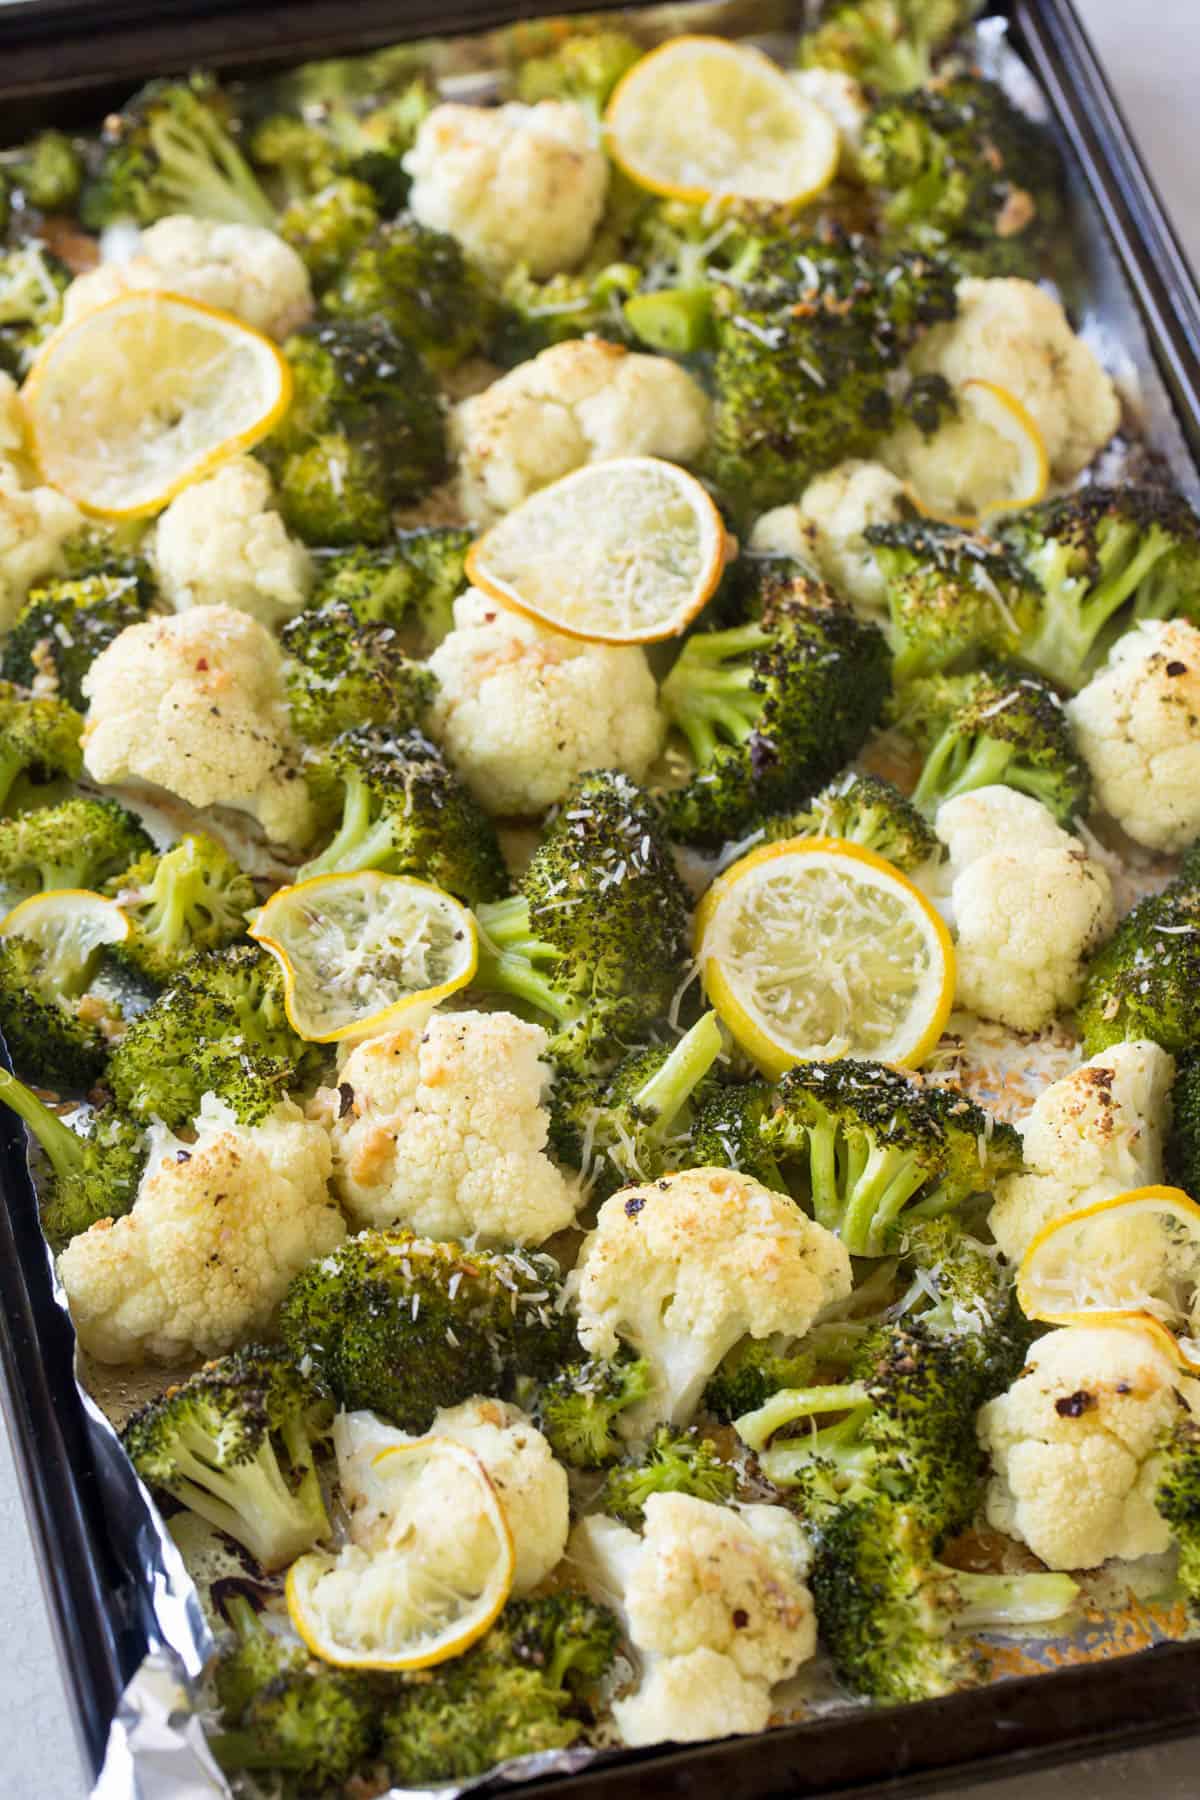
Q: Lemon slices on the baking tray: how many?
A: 9